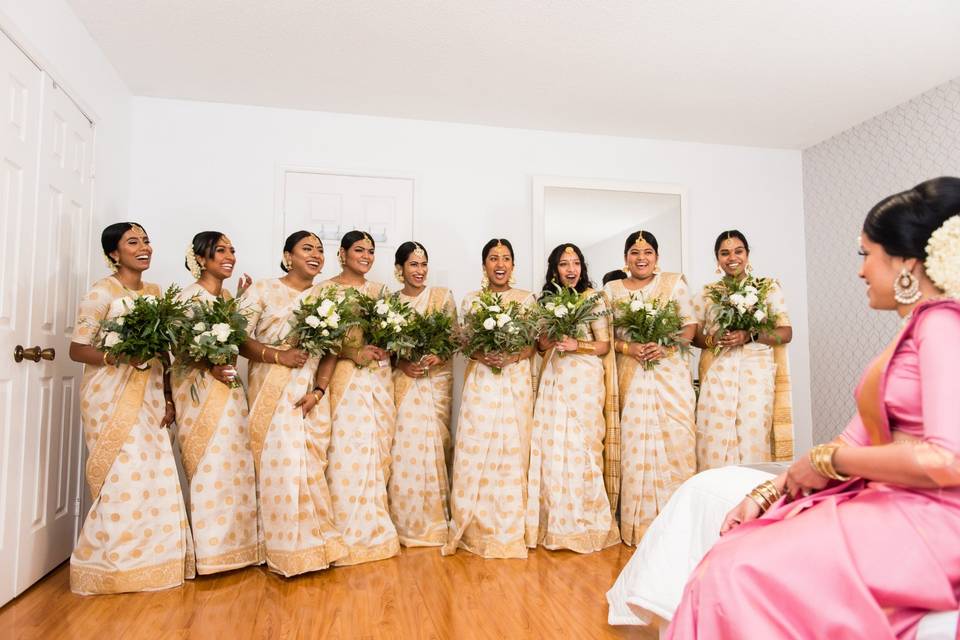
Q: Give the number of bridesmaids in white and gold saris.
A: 9